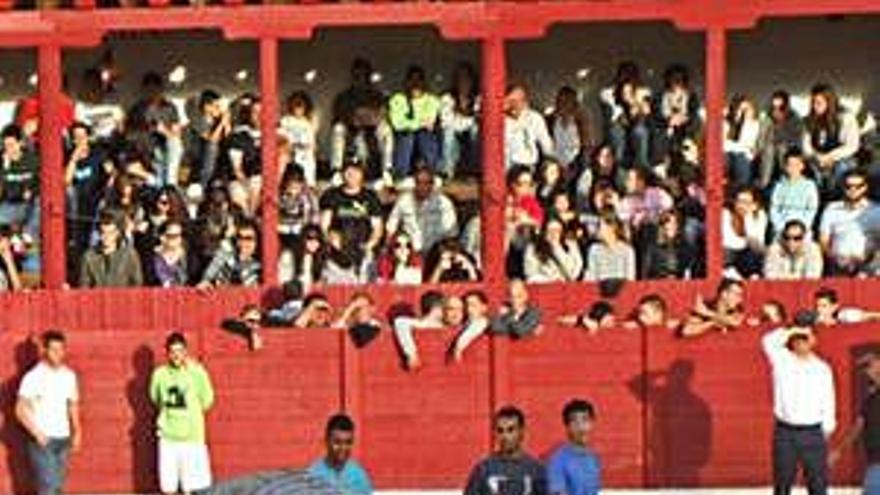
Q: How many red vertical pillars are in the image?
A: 4